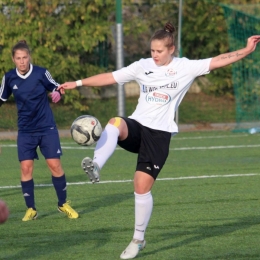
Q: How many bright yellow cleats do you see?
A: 2